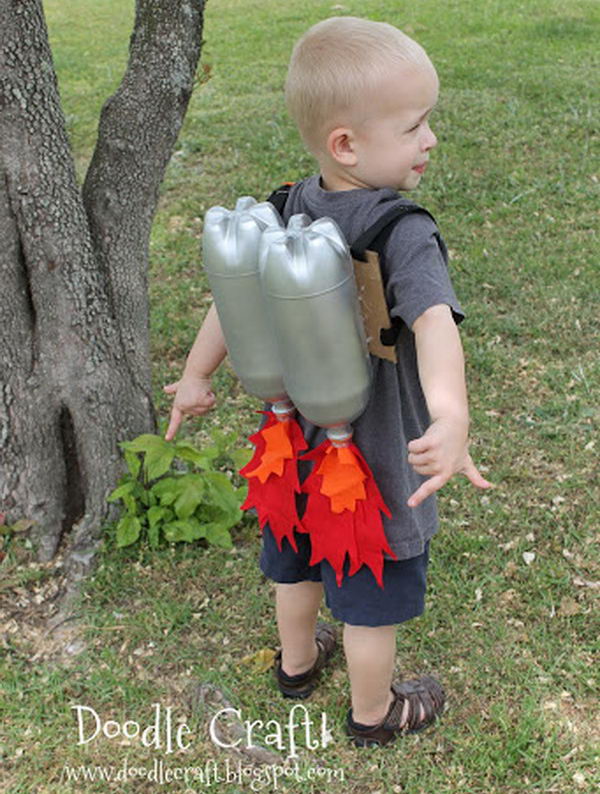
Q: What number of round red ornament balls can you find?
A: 0